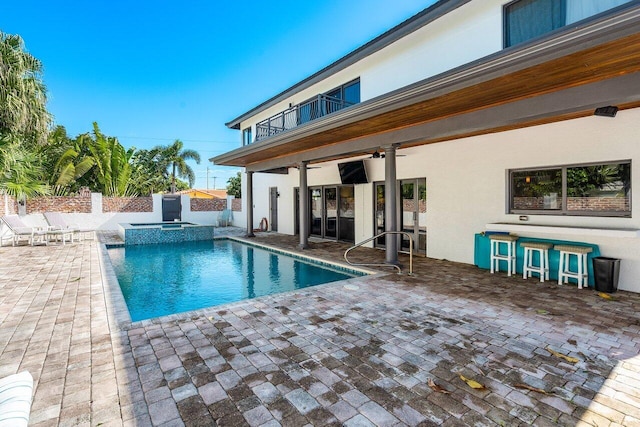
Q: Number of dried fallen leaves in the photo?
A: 5